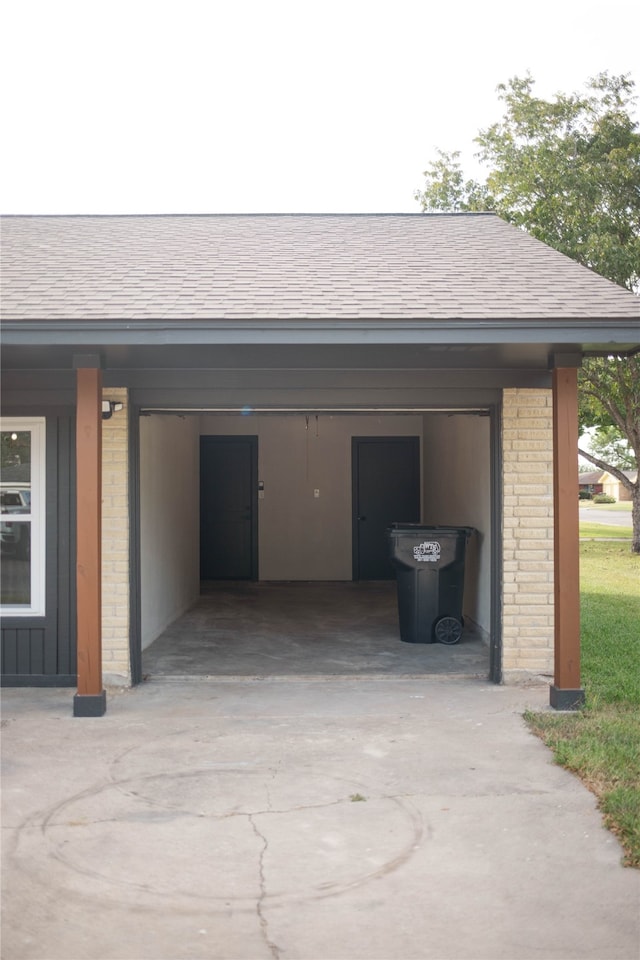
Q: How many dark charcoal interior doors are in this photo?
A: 2